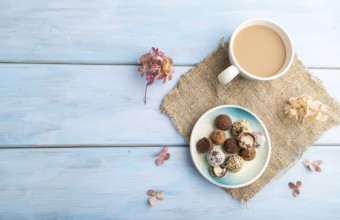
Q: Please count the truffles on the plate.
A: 11